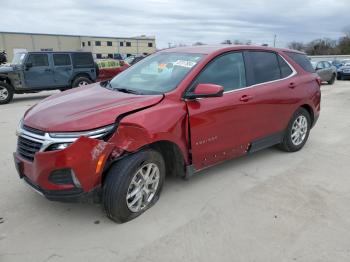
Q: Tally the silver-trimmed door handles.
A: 0